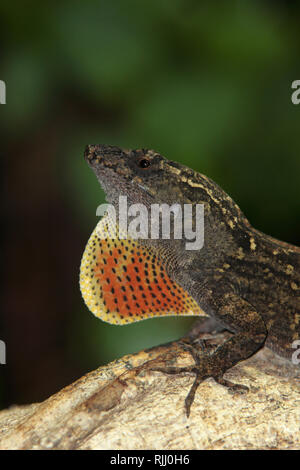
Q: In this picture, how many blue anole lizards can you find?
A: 0